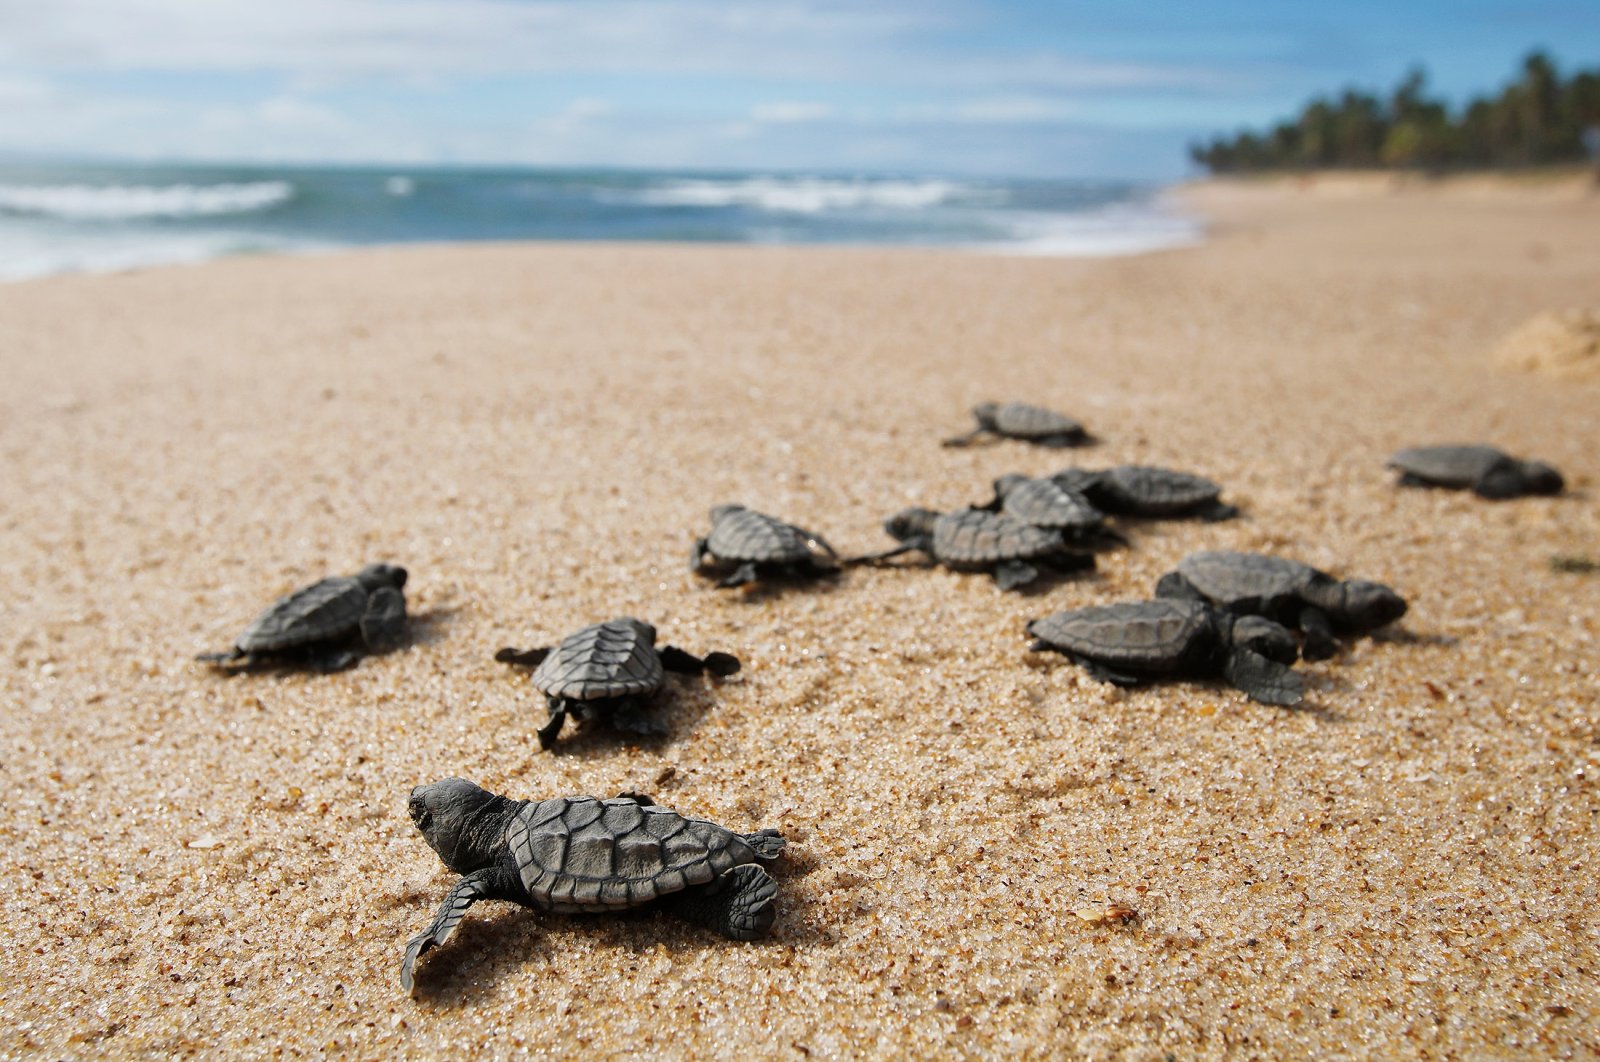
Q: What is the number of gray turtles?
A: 11